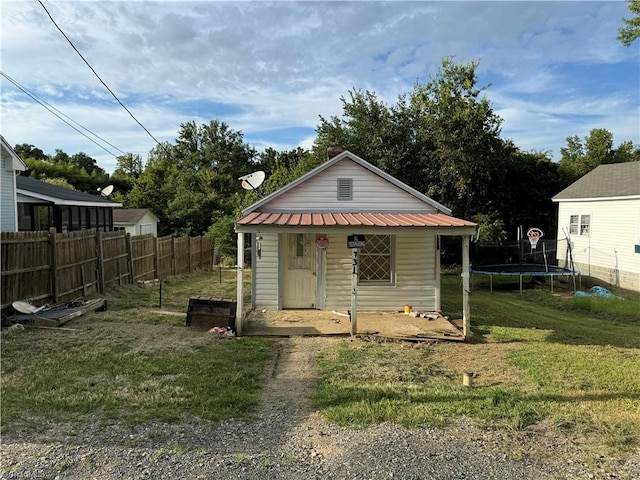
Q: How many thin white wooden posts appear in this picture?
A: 3